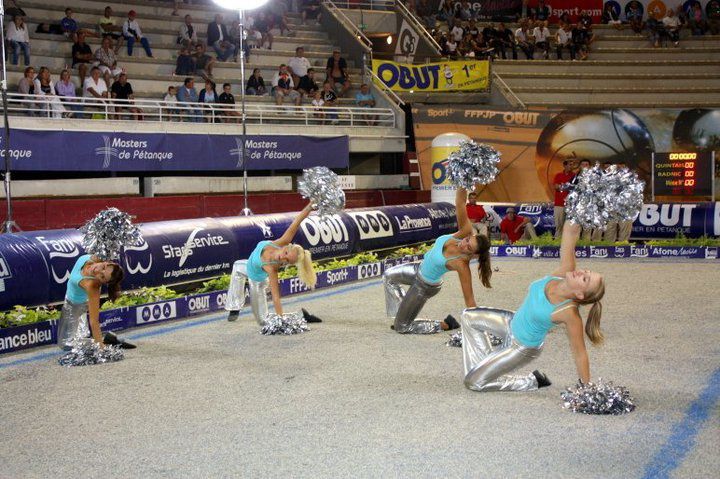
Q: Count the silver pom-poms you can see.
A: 8